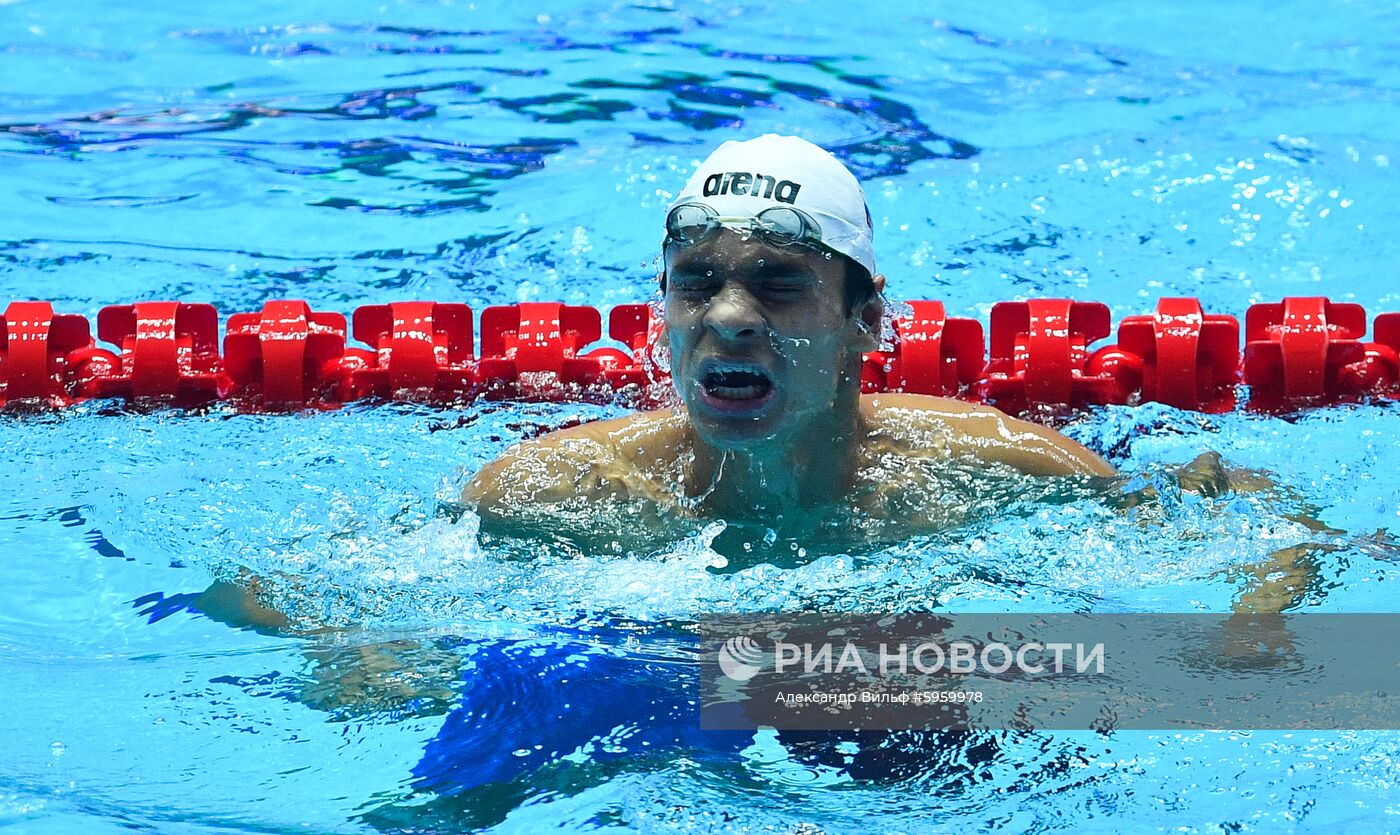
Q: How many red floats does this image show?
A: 11